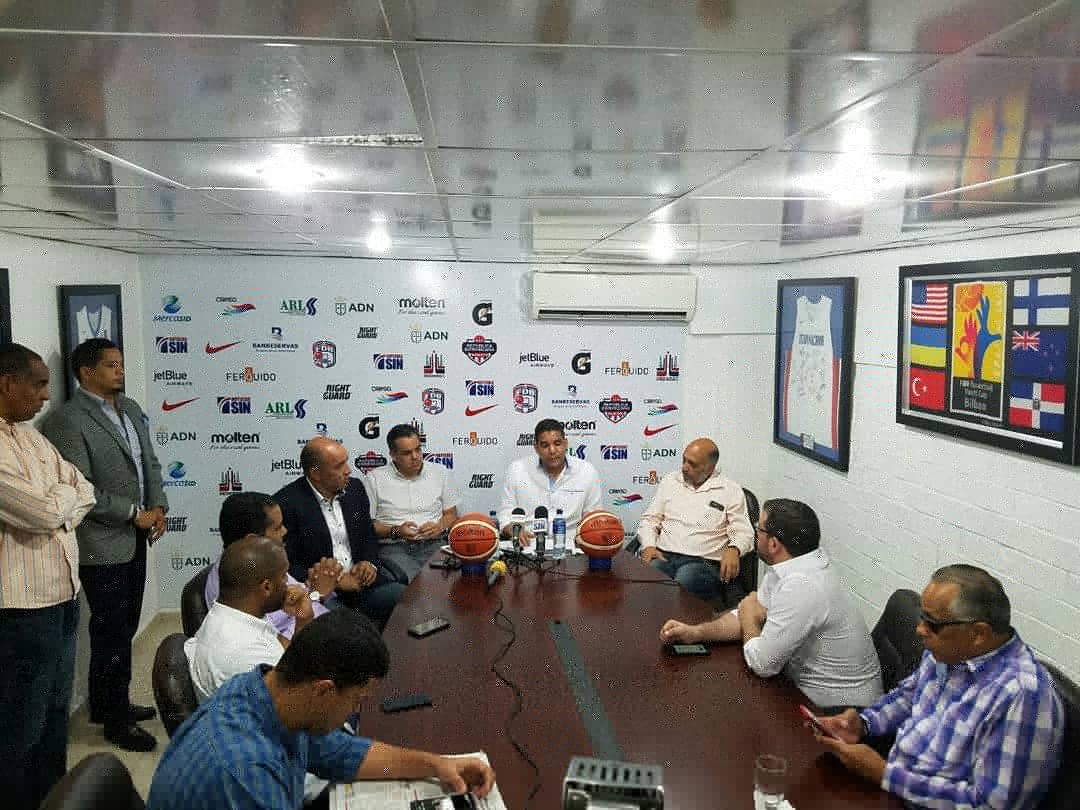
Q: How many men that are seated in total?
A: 9